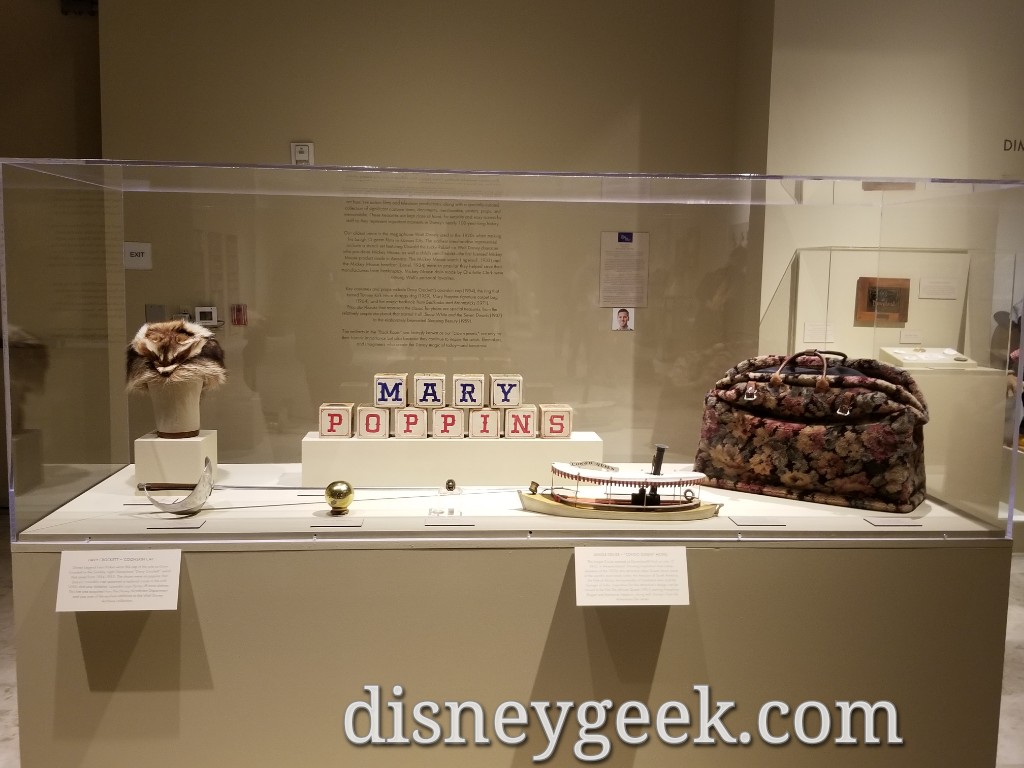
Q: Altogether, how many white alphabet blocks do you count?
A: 11